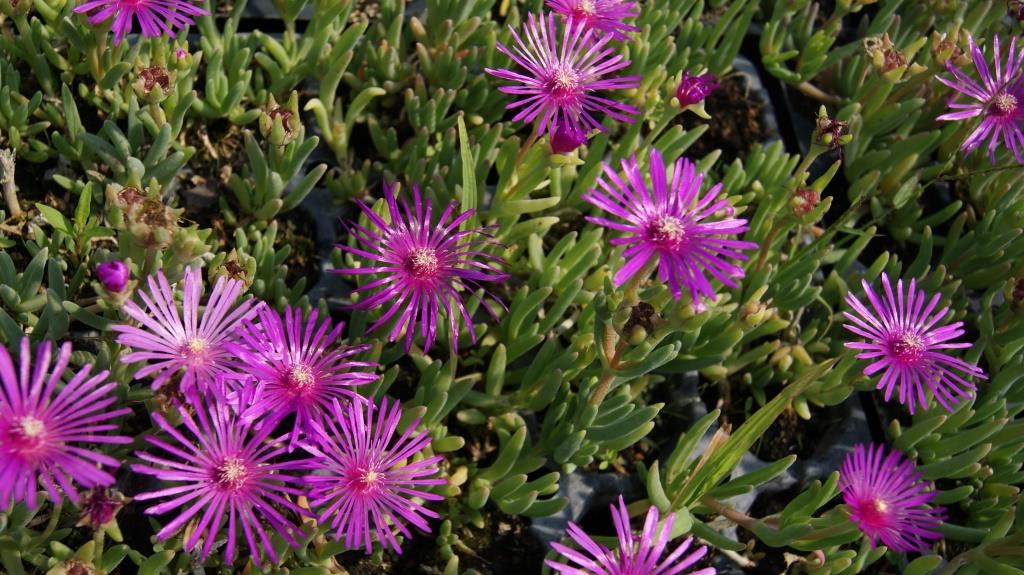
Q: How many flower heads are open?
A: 14